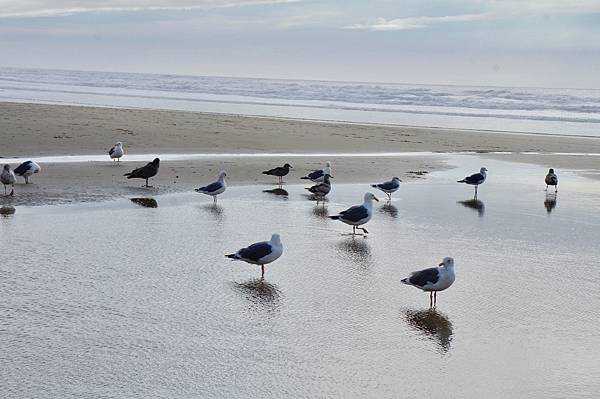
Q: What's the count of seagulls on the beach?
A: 14